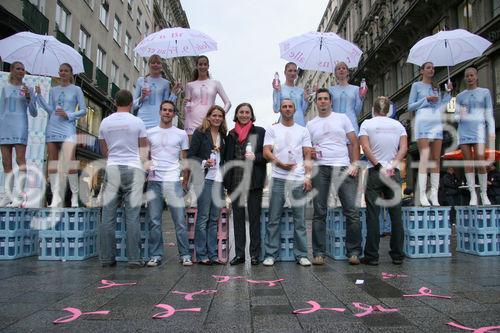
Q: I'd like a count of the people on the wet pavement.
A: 7